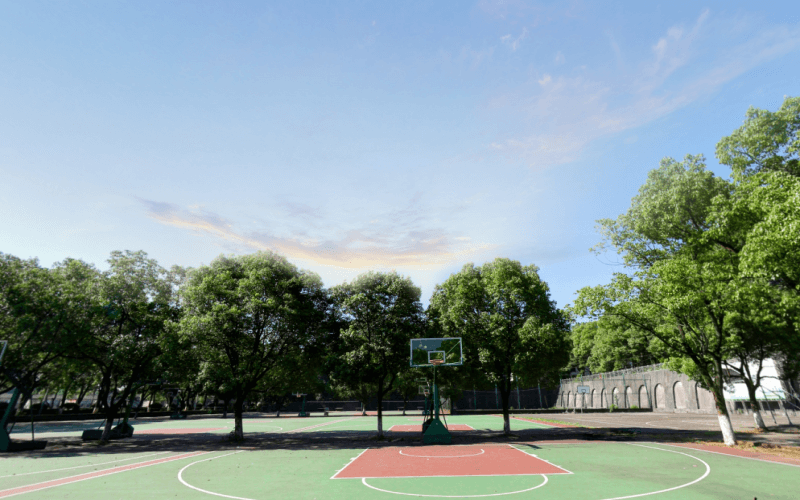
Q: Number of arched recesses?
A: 12